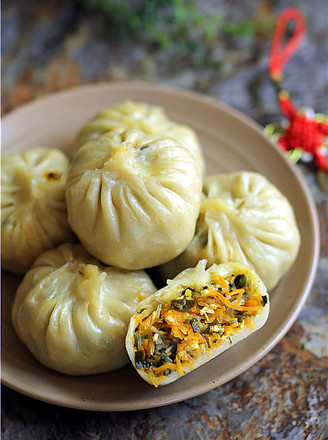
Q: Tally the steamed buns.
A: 6